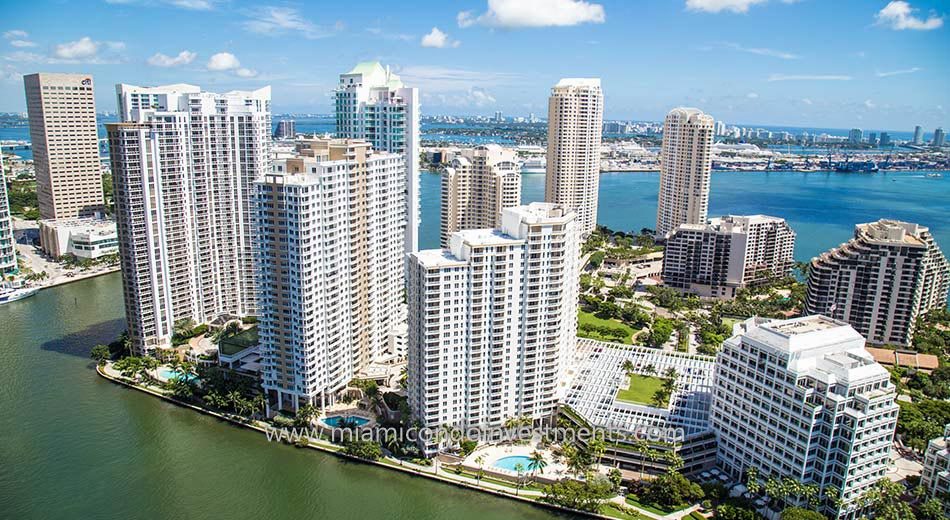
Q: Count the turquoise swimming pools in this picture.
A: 3